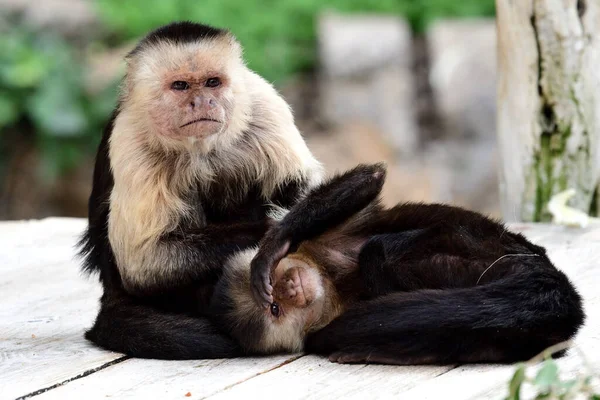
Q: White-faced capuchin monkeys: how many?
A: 2